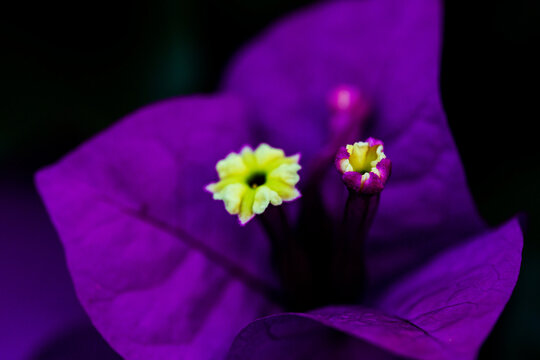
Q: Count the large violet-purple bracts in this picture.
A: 3